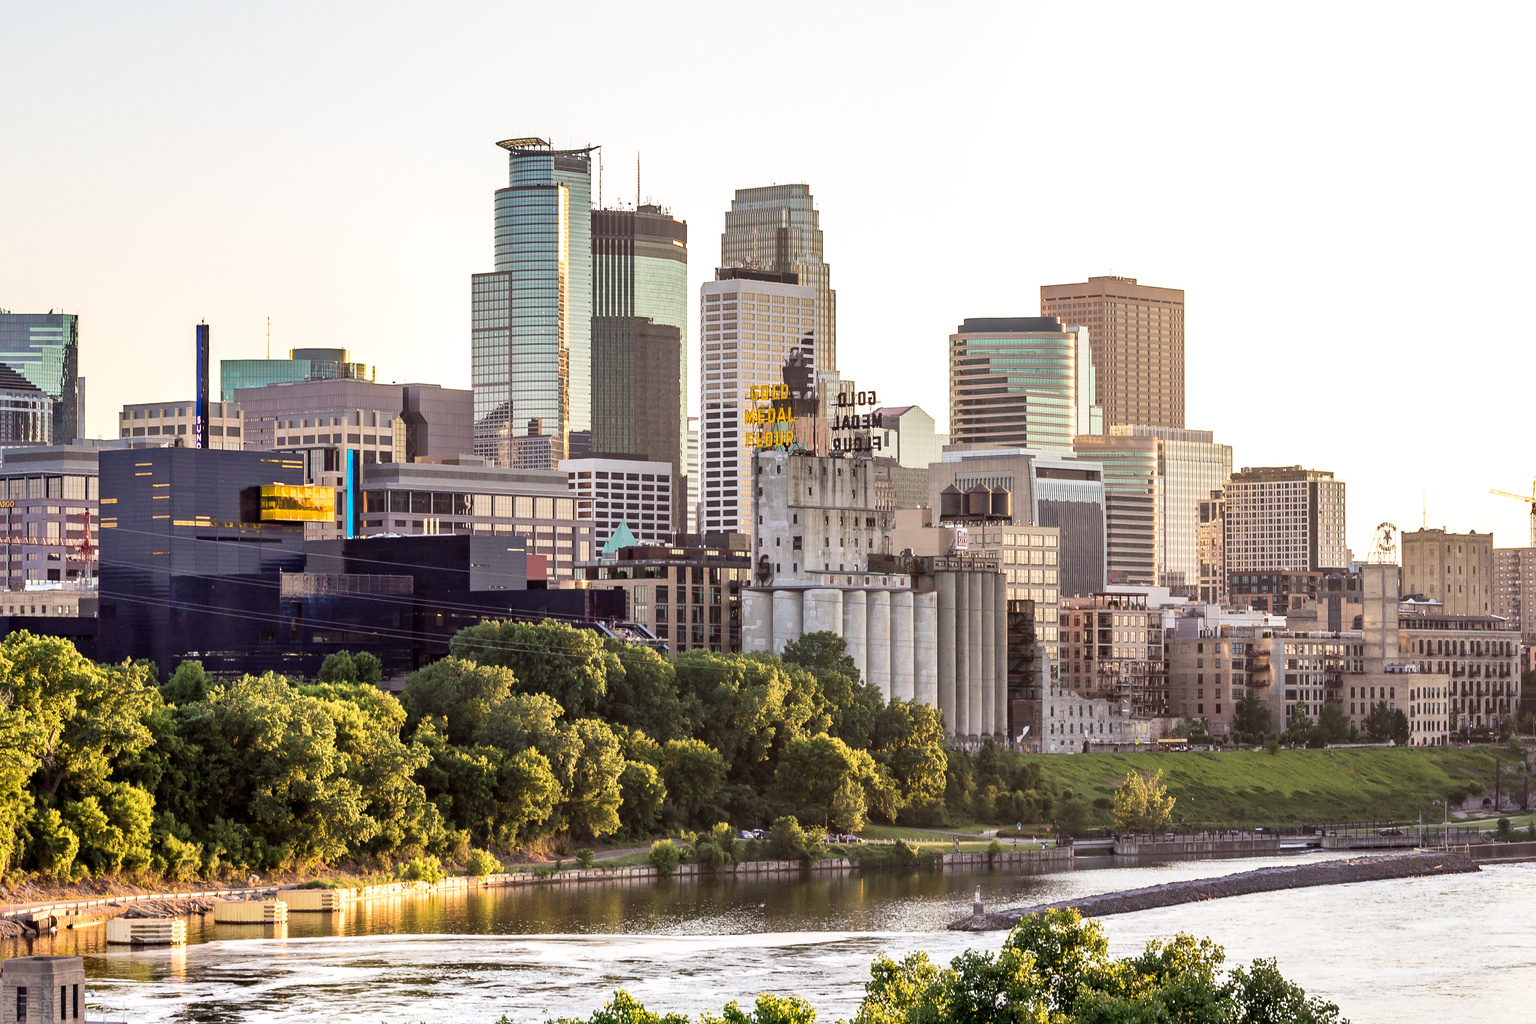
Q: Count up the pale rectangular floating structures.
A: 3